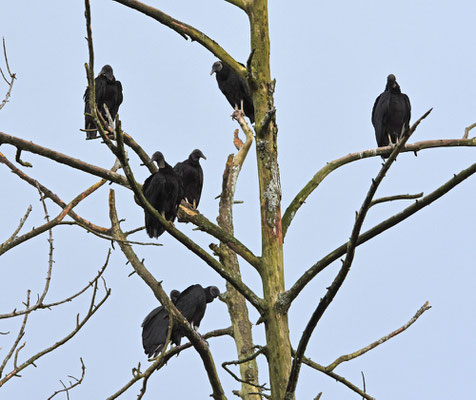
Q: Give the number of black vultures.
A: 7